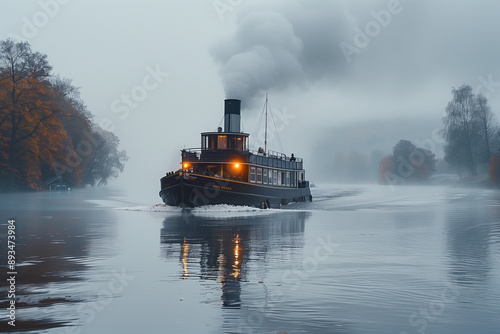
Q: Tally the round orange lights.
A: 2